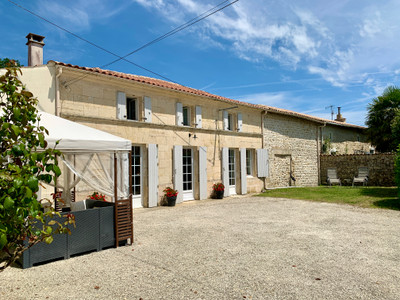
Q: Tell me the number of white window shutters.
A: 12